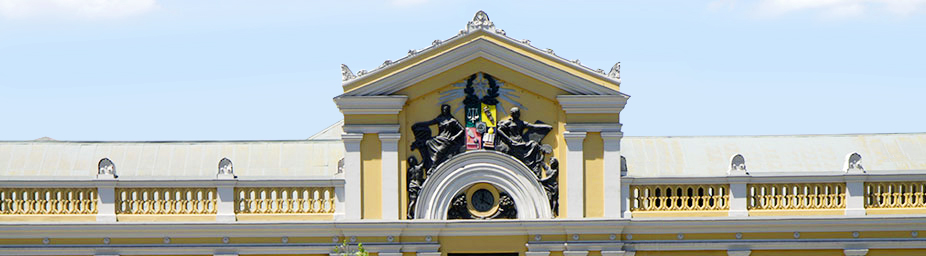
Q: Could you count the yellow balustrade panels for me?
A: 6